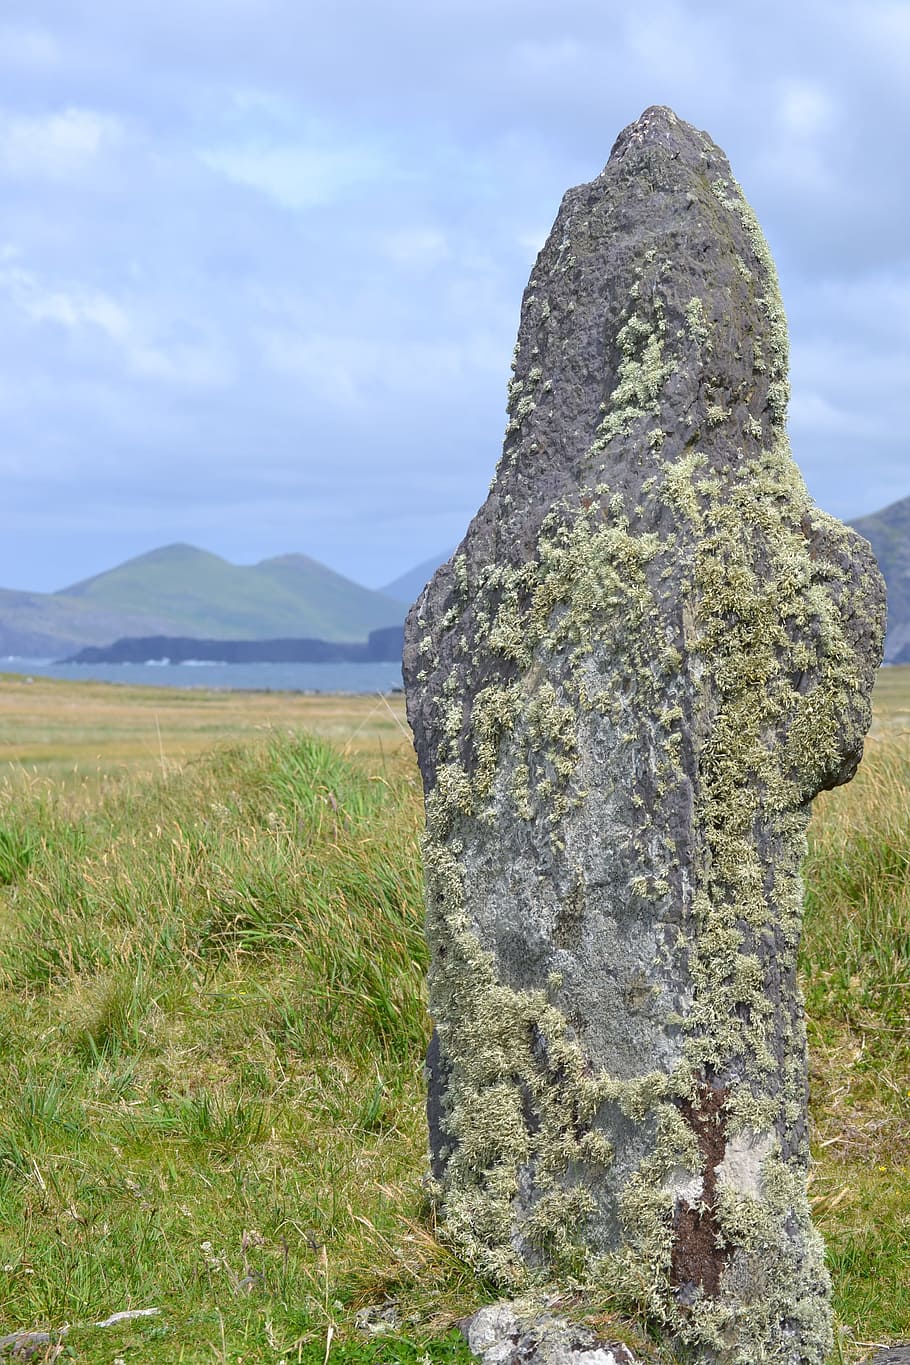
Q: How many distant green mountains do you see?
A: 2